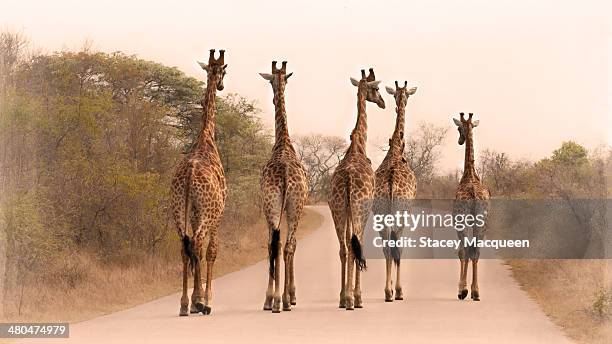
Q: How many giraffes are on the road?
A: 5